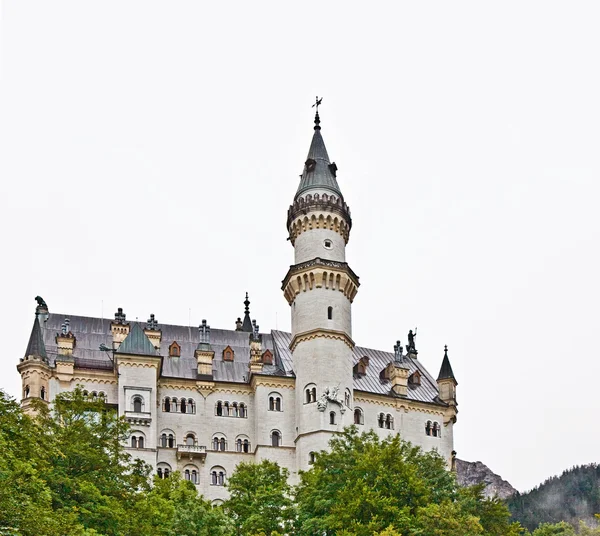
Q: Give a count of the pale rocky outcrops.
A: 1